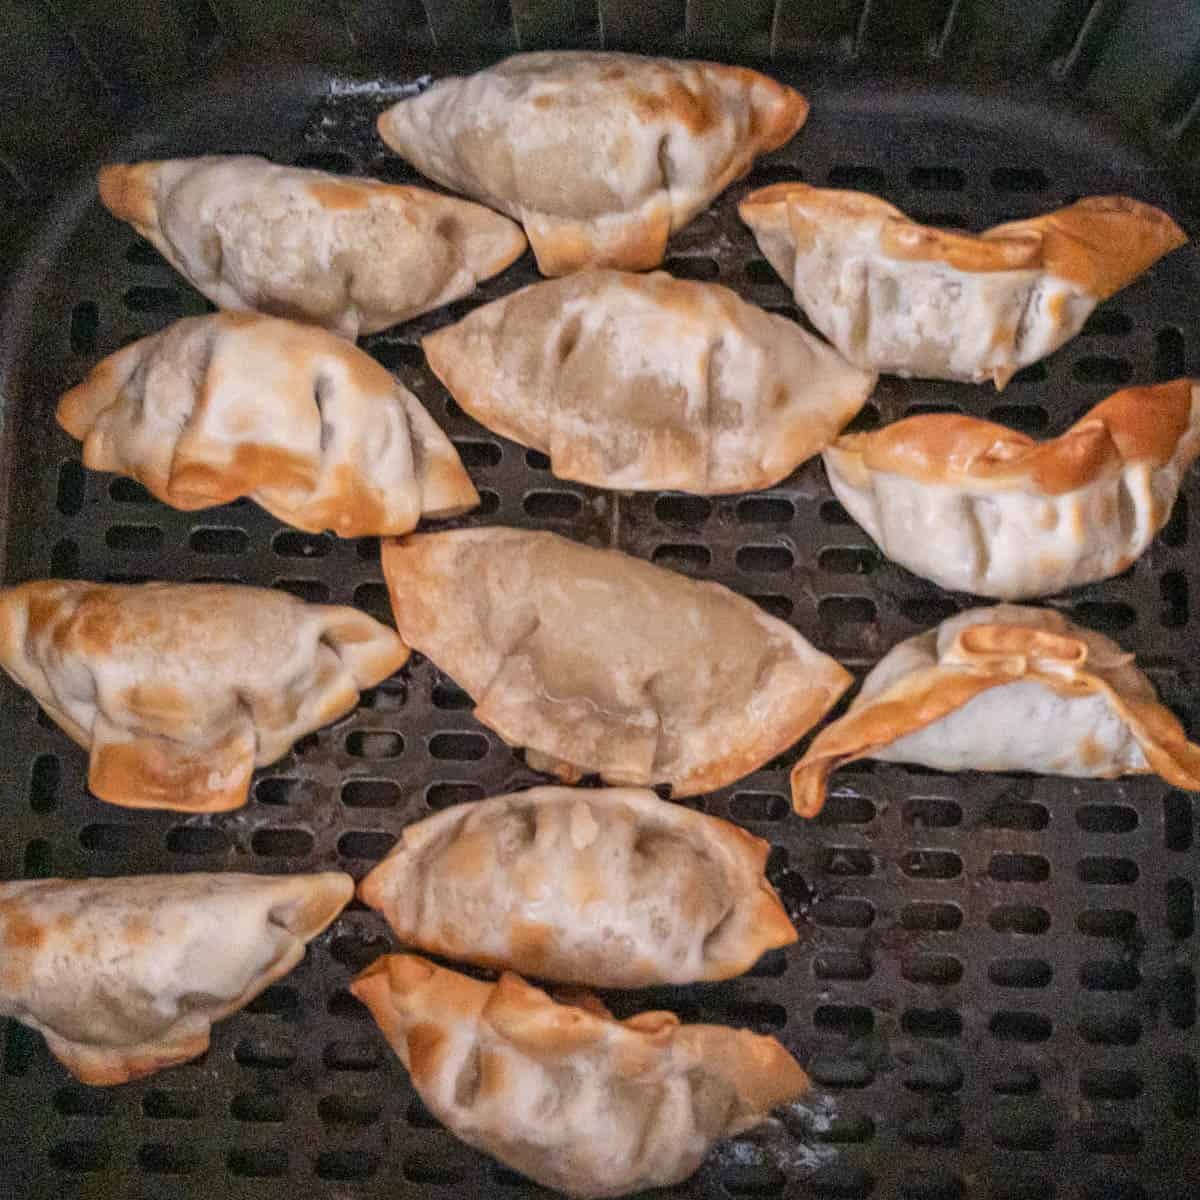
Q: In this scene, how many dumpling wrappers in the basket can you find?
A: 12